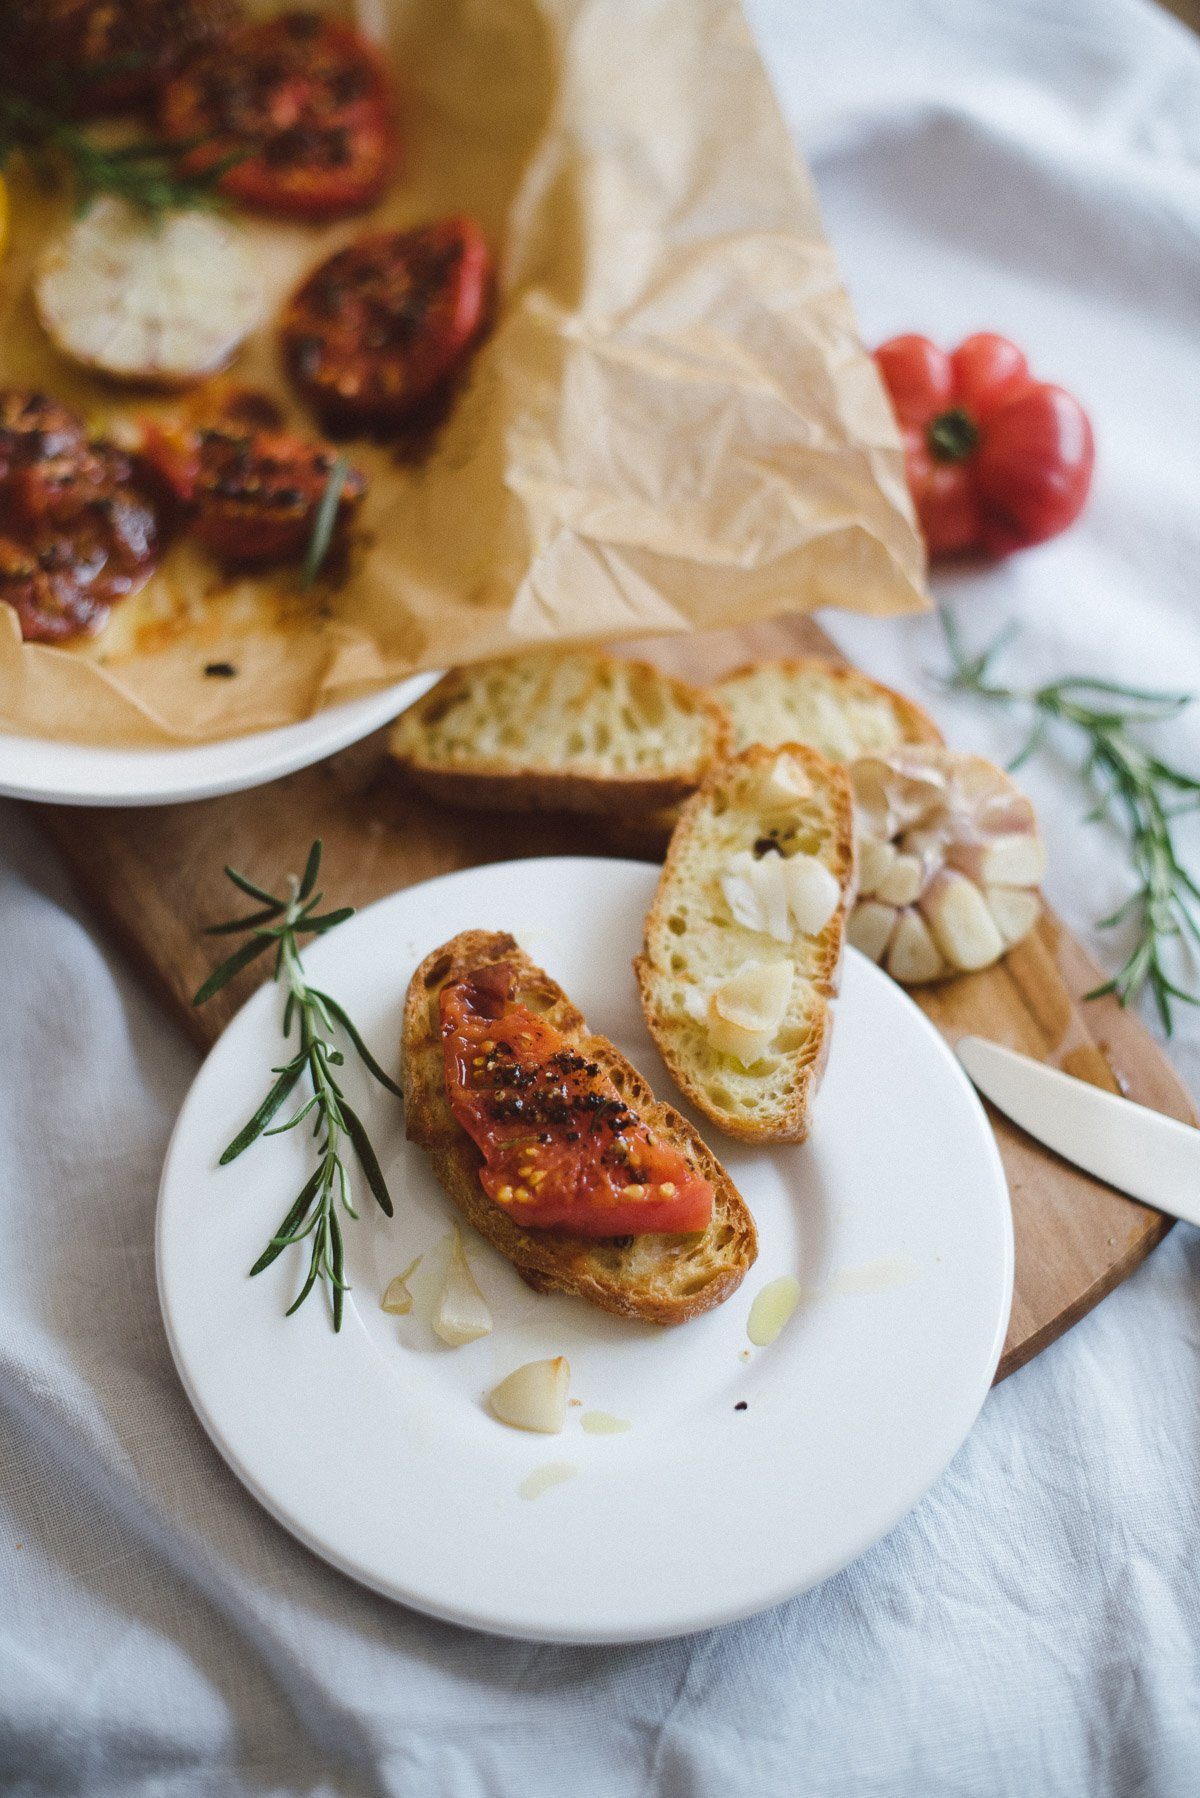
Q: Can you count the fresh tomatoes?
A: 1